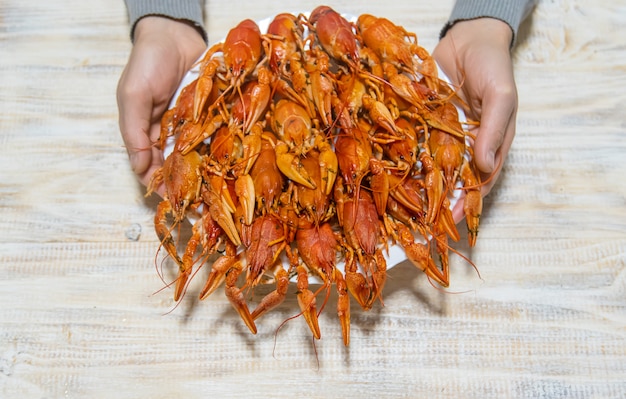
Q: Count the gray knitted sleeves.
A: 2